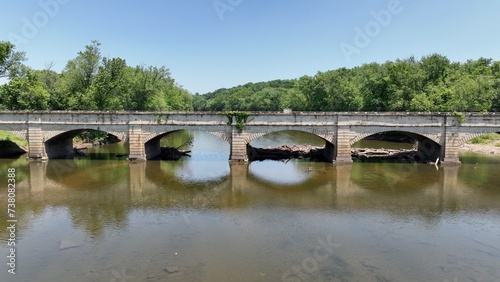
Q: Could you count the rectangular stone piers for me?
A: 5